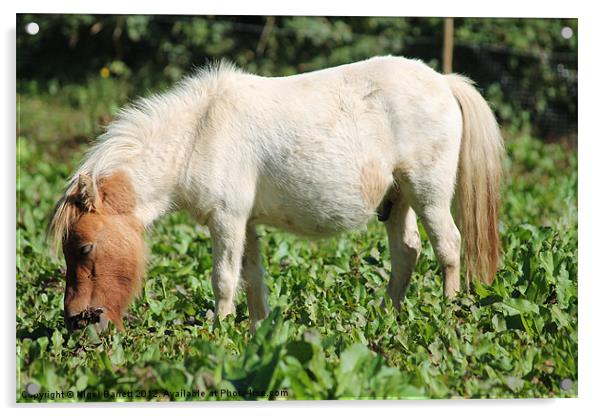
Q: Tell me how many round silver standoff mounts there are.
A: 4